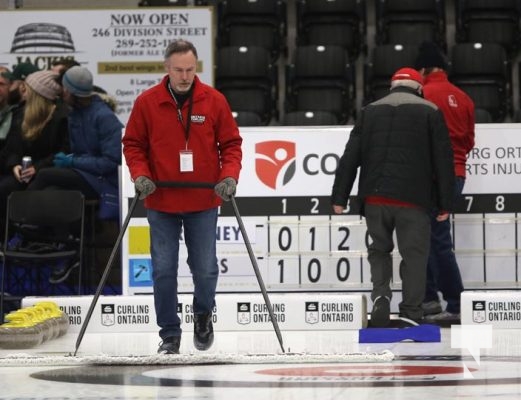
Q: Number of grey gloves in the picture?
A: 2